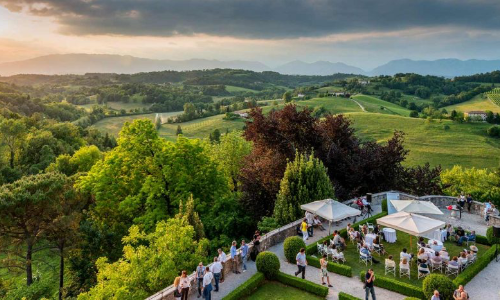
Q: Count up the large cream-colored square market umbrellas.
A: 3